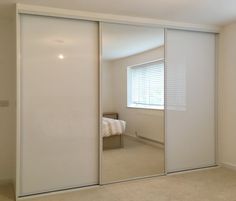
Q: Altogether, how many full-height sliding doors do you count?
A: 3